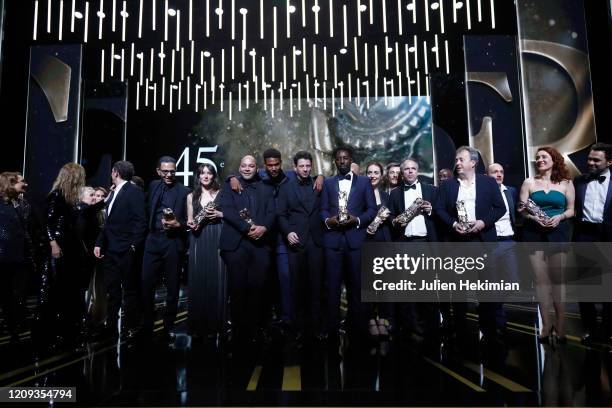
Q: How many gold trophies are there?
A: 8